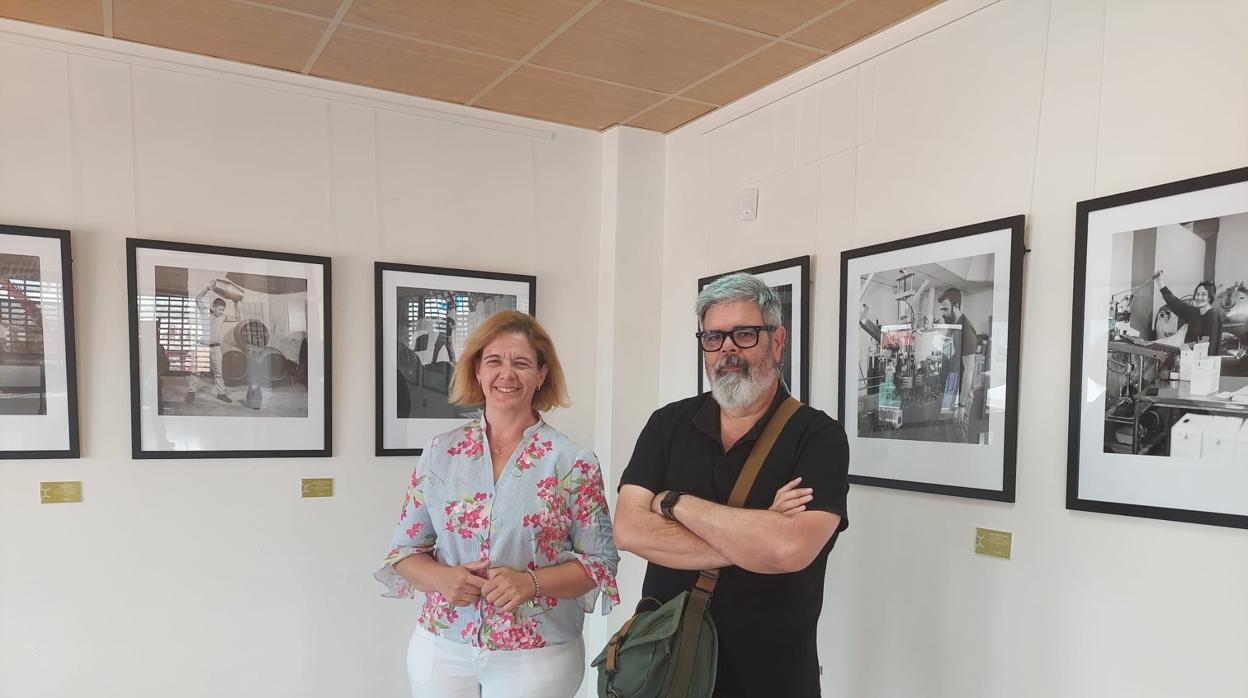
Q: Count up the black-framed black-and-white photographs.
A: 6